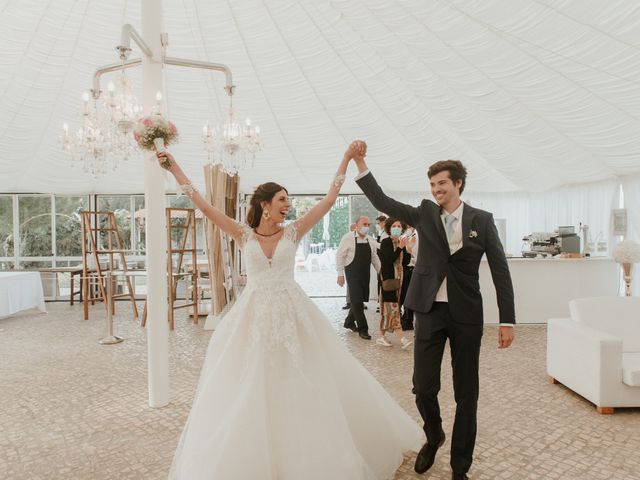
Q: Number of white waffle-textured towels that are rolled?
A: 0